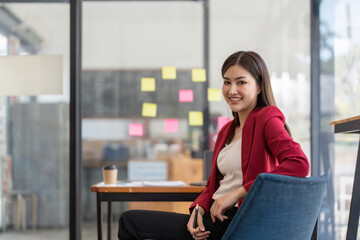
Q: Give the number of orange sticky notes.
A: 0